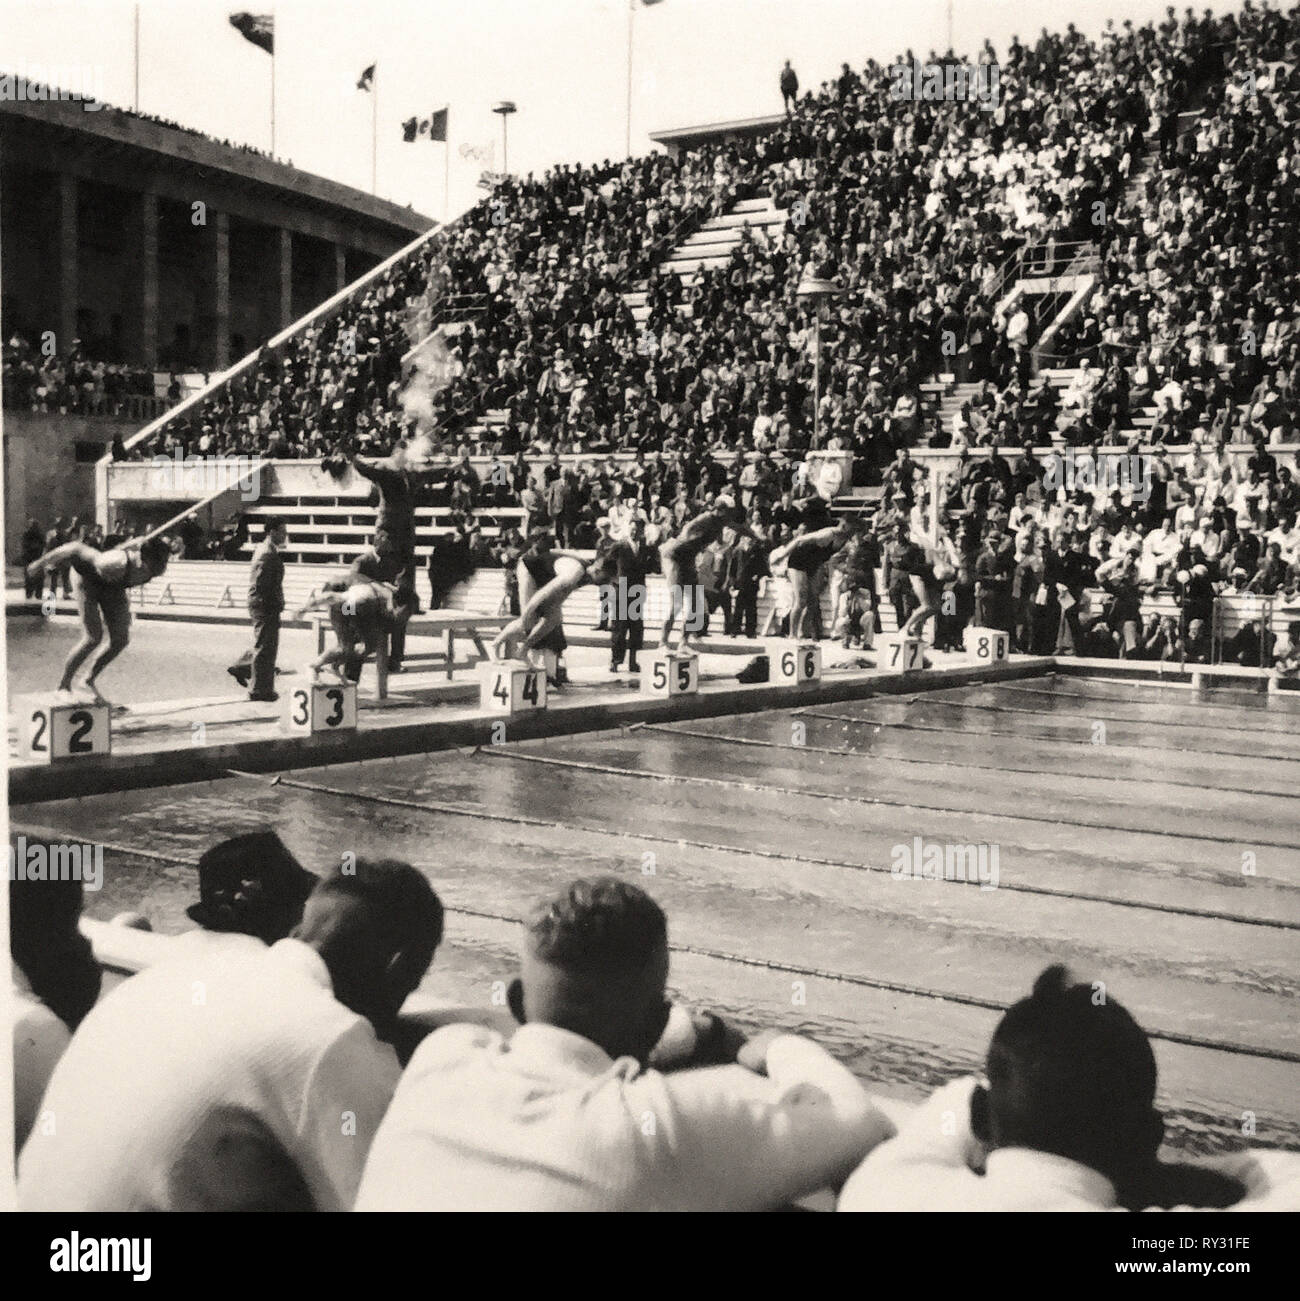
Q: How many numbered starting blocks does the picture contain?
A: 7